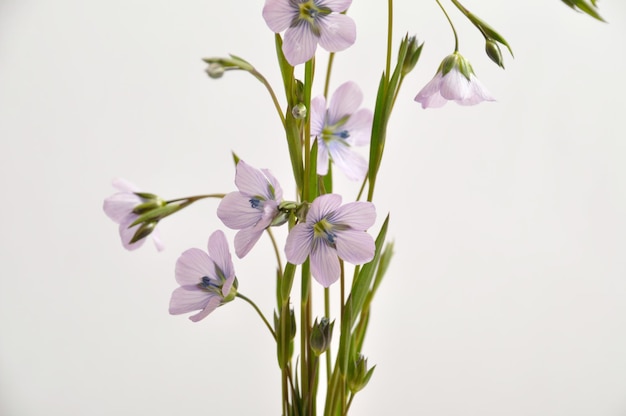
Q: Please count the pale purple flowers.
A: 7